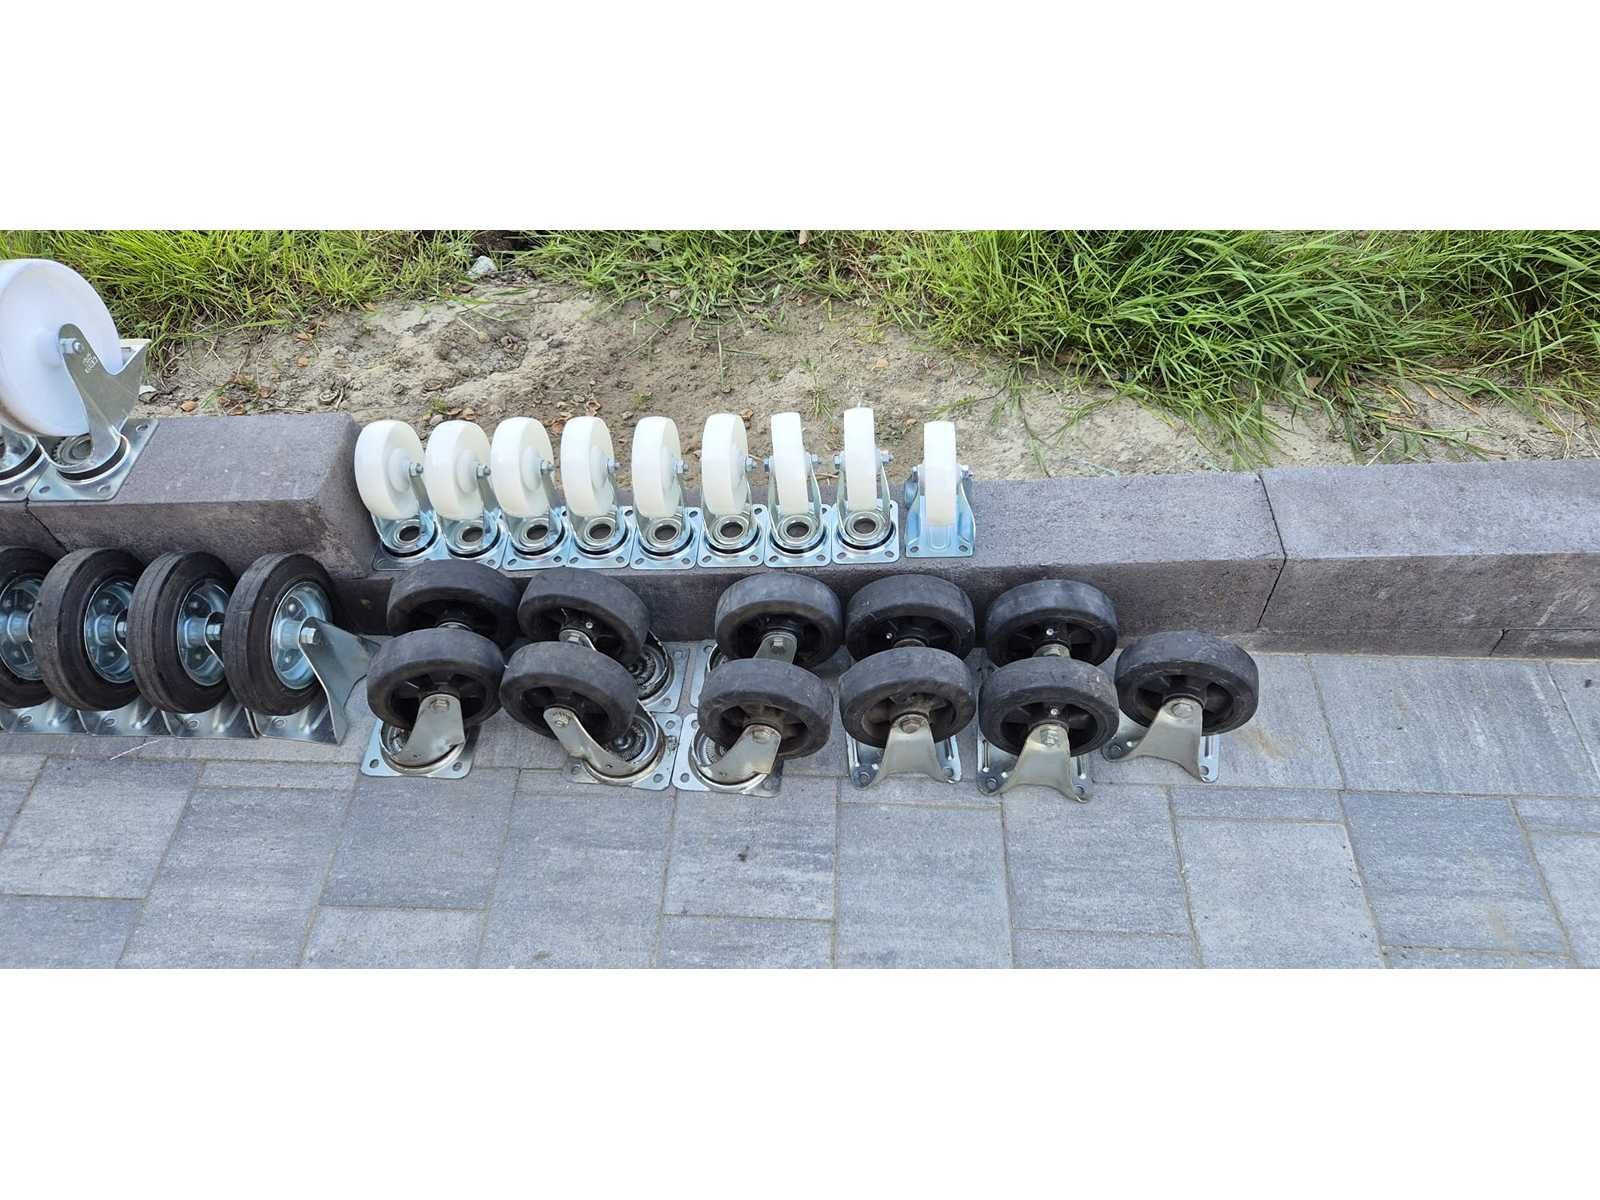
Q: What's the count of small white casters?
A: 9